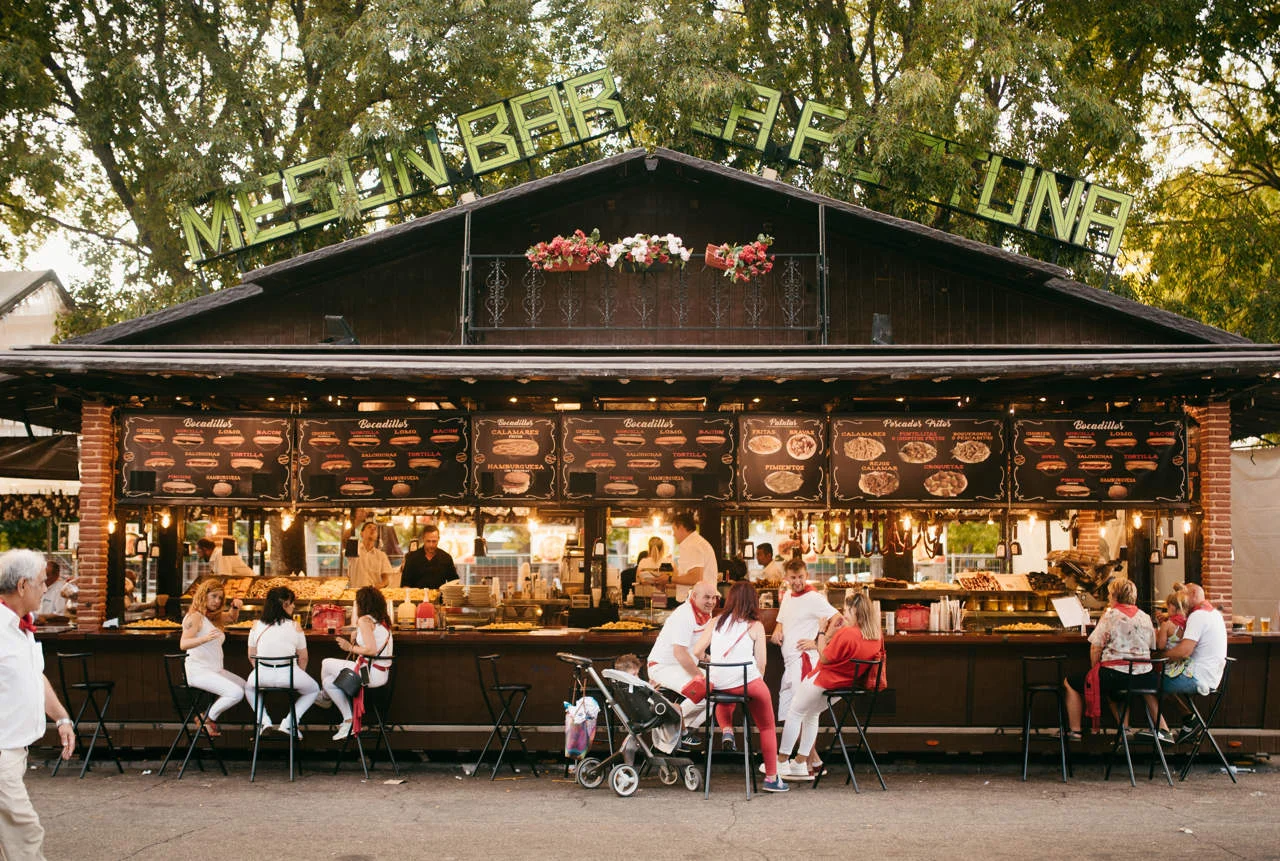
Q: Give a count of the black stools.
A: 12